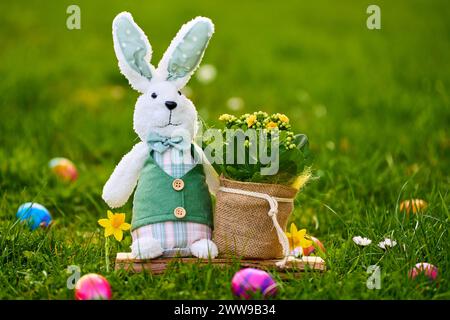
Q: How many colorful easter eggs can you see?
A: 7